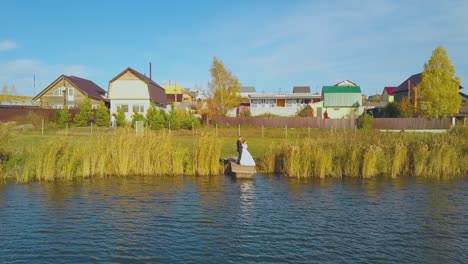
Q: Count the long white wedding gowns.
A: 1